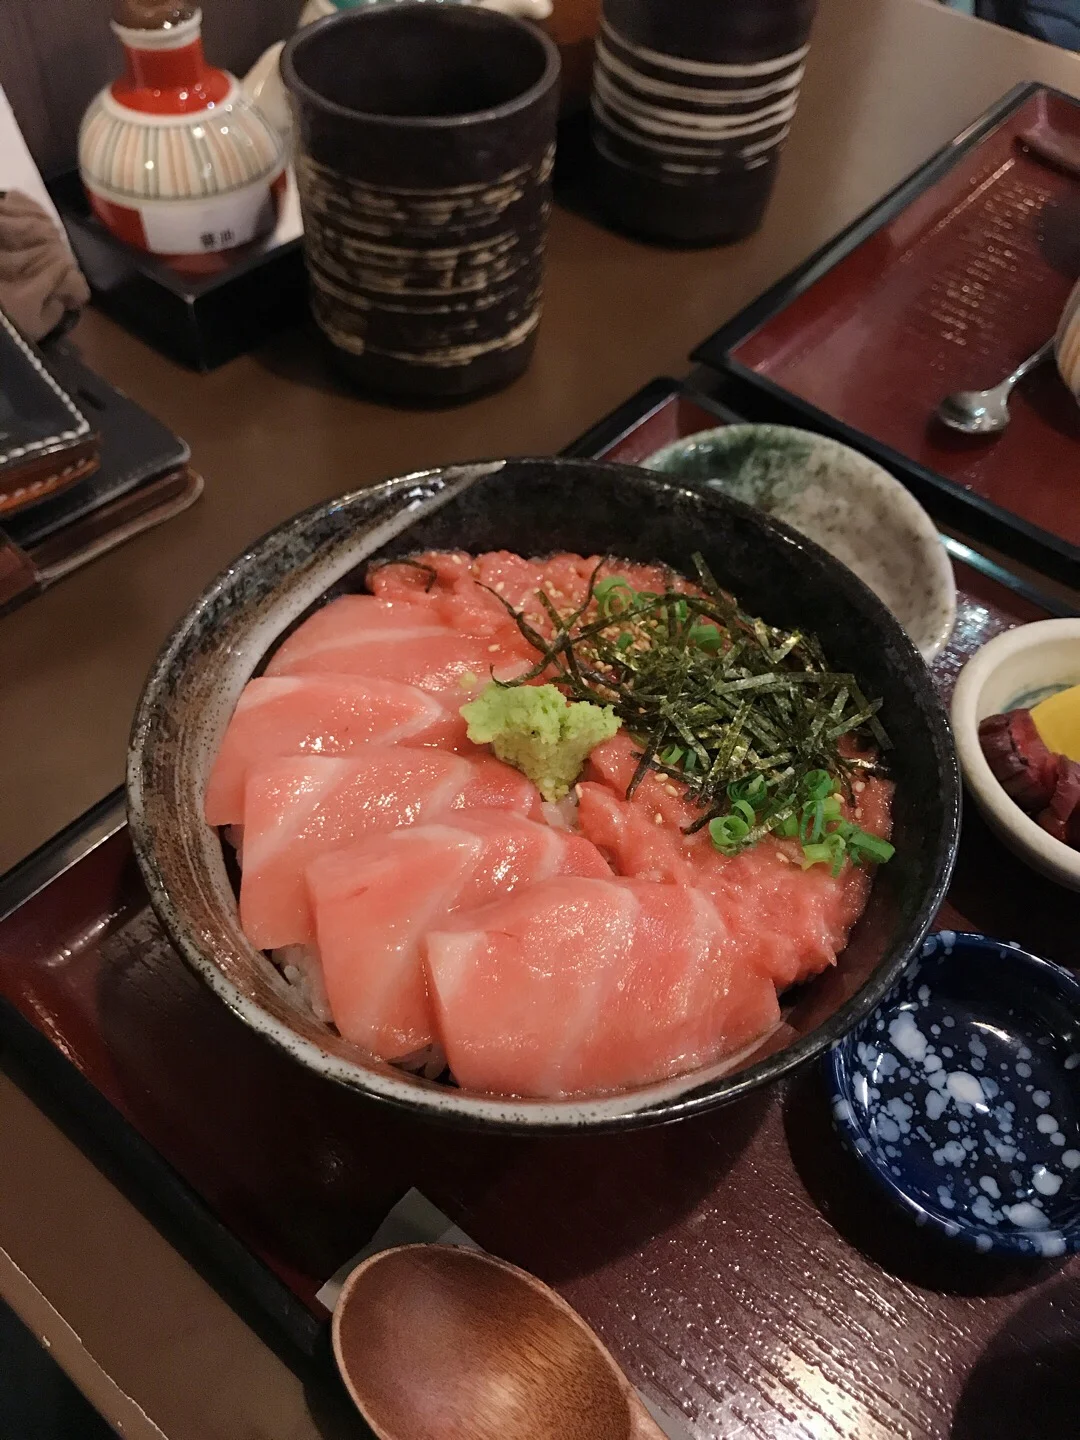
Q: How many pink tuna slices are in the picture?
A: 5